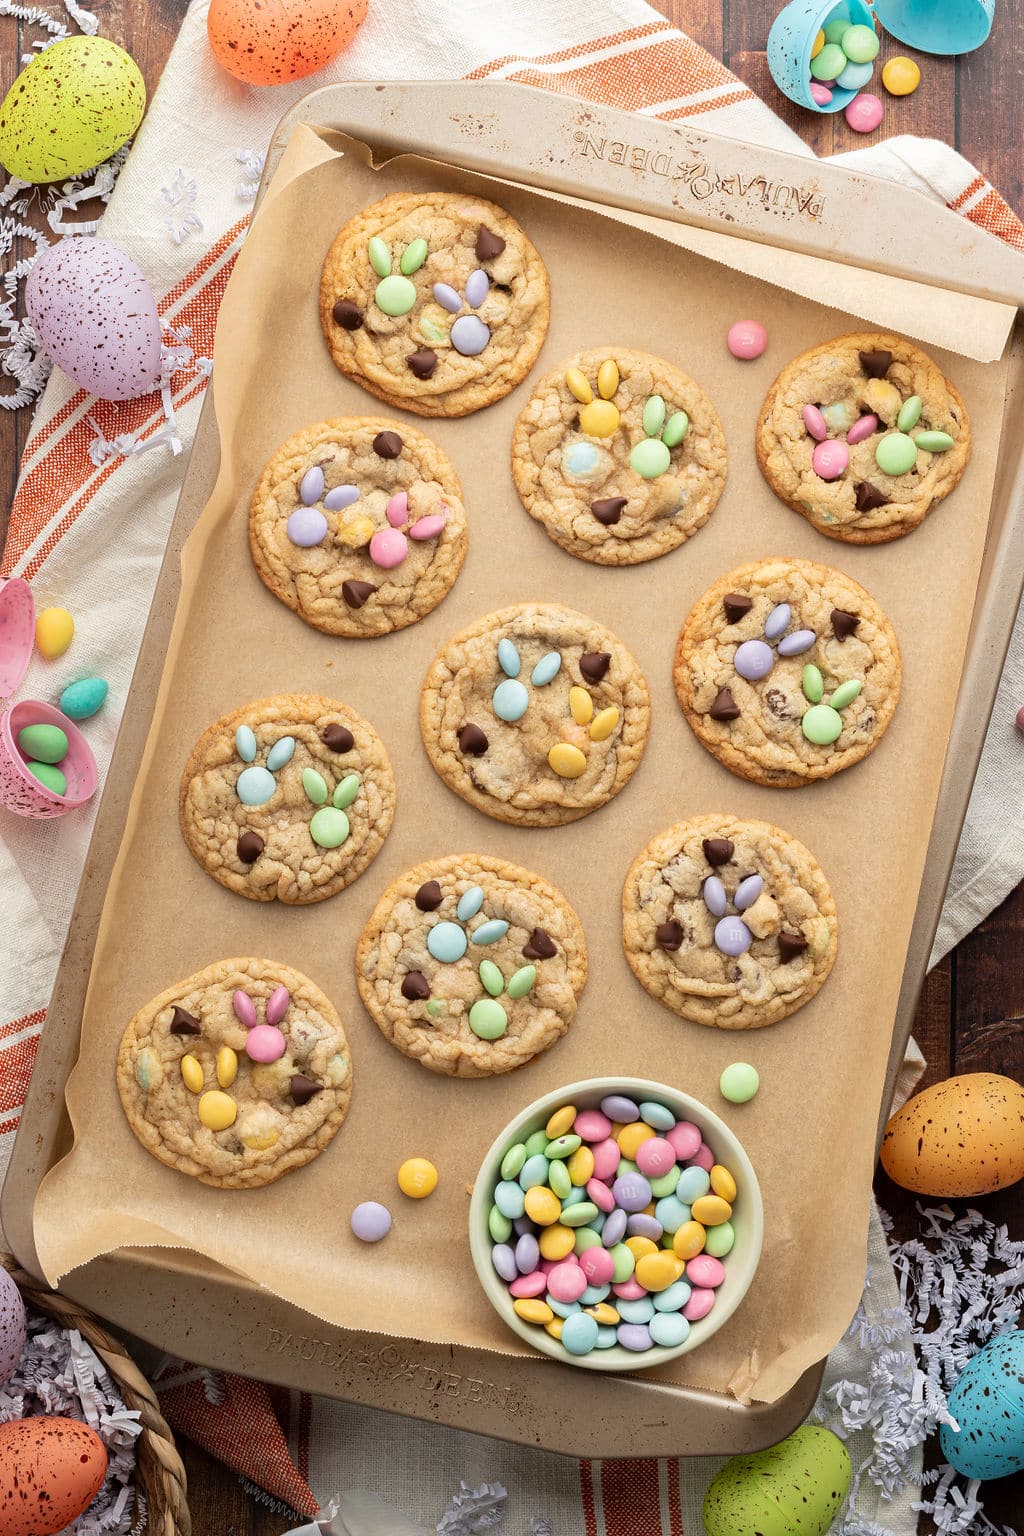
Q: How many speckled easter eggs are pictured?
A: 10